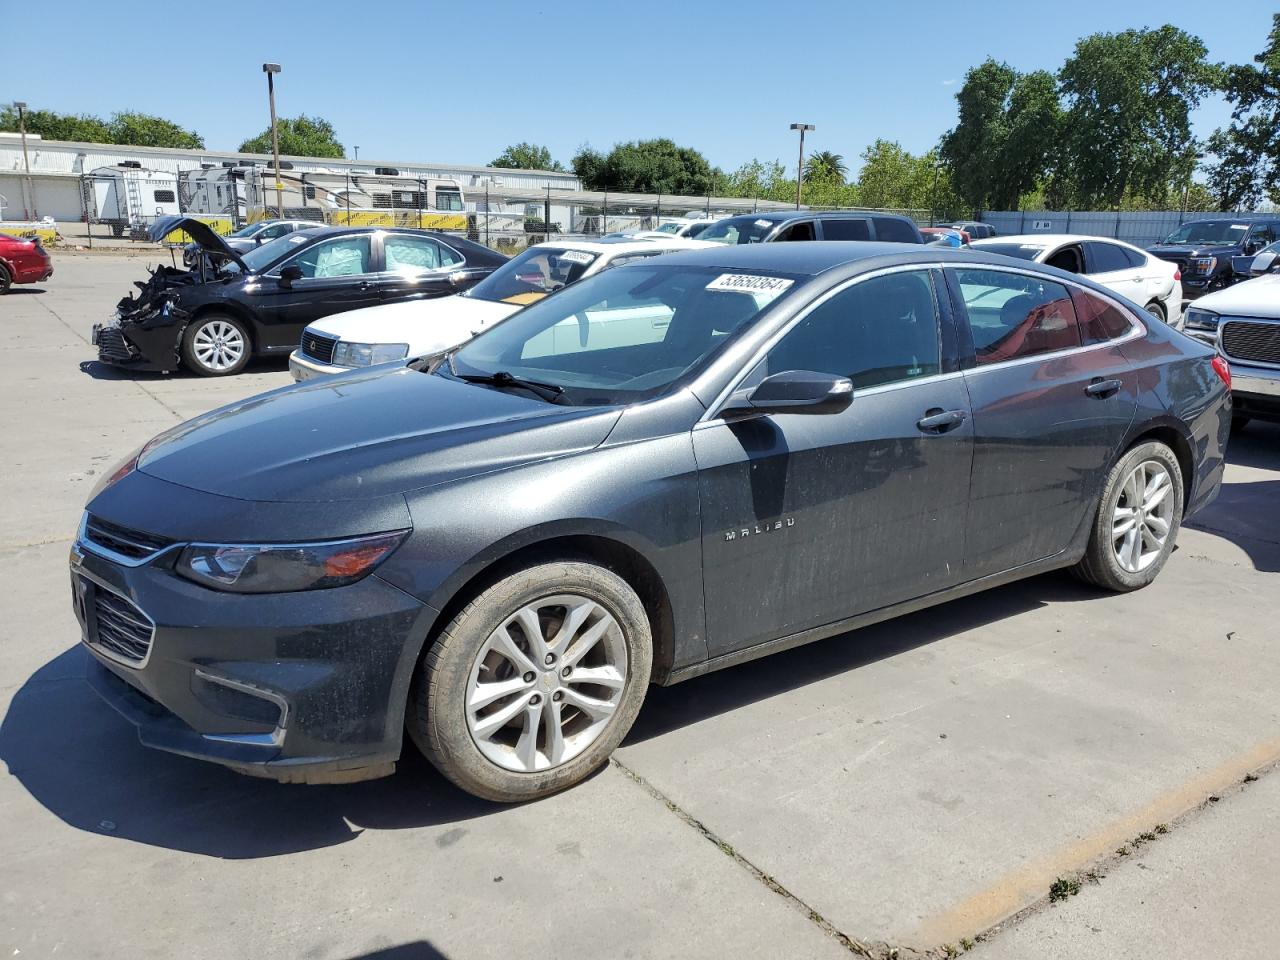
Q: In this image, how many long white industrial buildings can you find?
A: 1